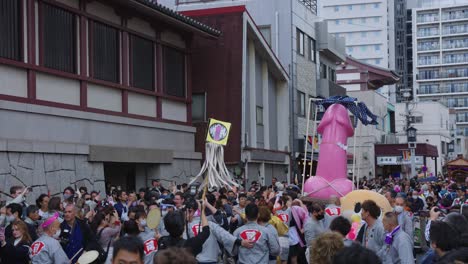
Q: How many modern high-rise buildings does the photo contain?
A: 2